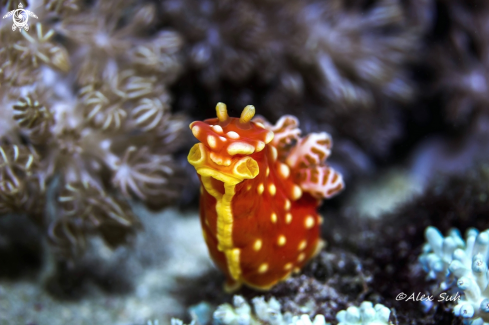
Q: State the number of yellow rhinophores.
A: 2